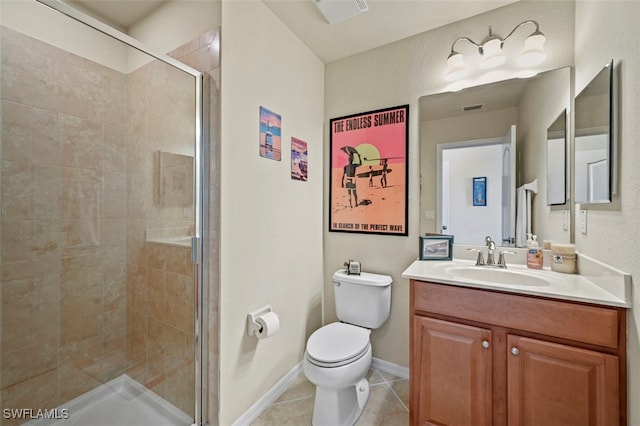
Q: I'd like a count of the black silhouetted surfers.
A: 3